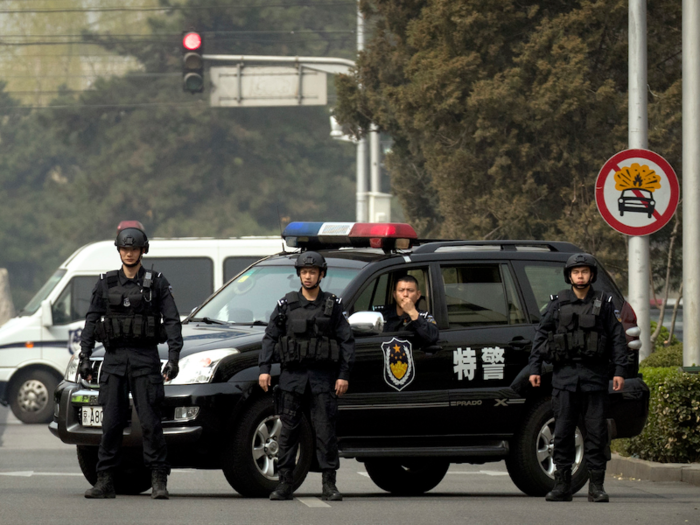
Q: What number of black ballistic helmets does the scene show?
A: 3